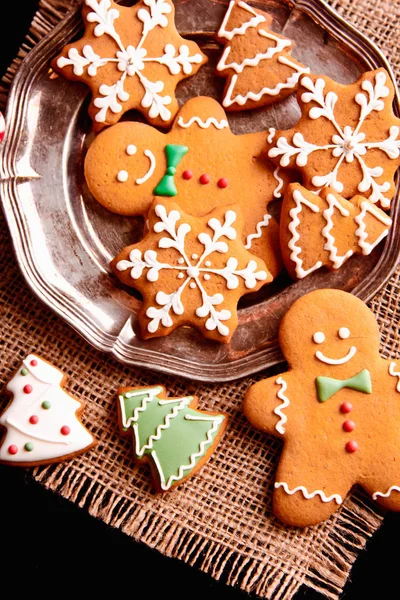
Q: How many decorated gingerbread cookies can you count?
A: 9